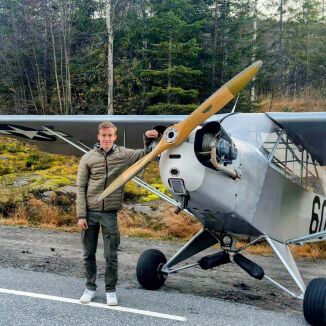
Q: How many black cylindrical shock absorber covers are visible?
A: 2